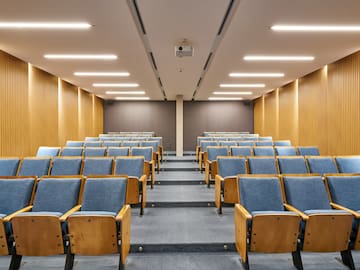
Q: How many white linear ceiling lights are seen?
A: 12